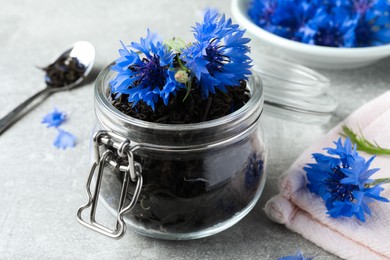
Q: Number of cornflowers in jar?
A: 2